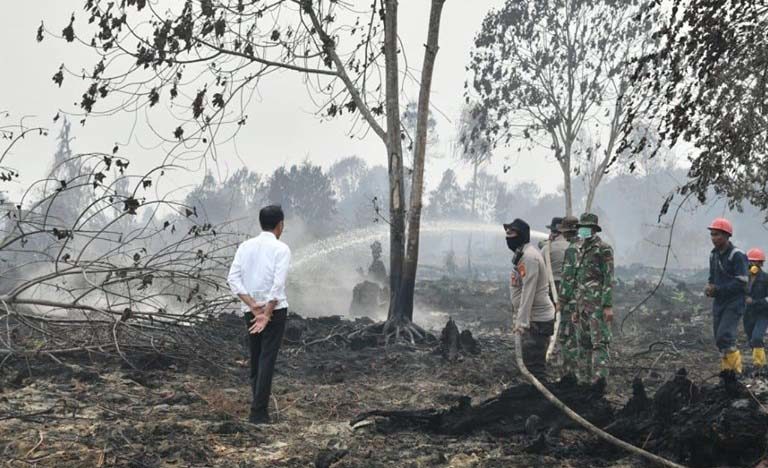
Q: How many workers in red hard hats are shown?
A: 2